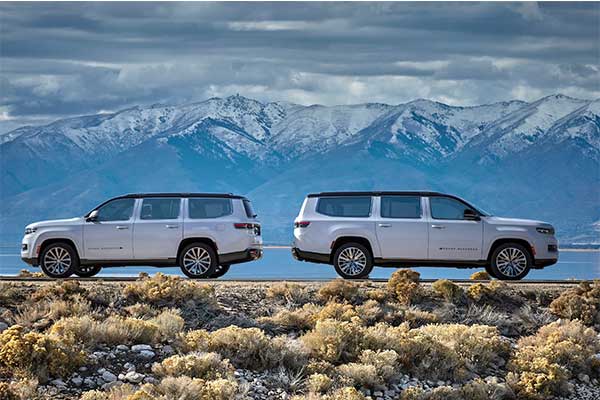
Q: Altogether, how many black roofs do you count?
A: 2